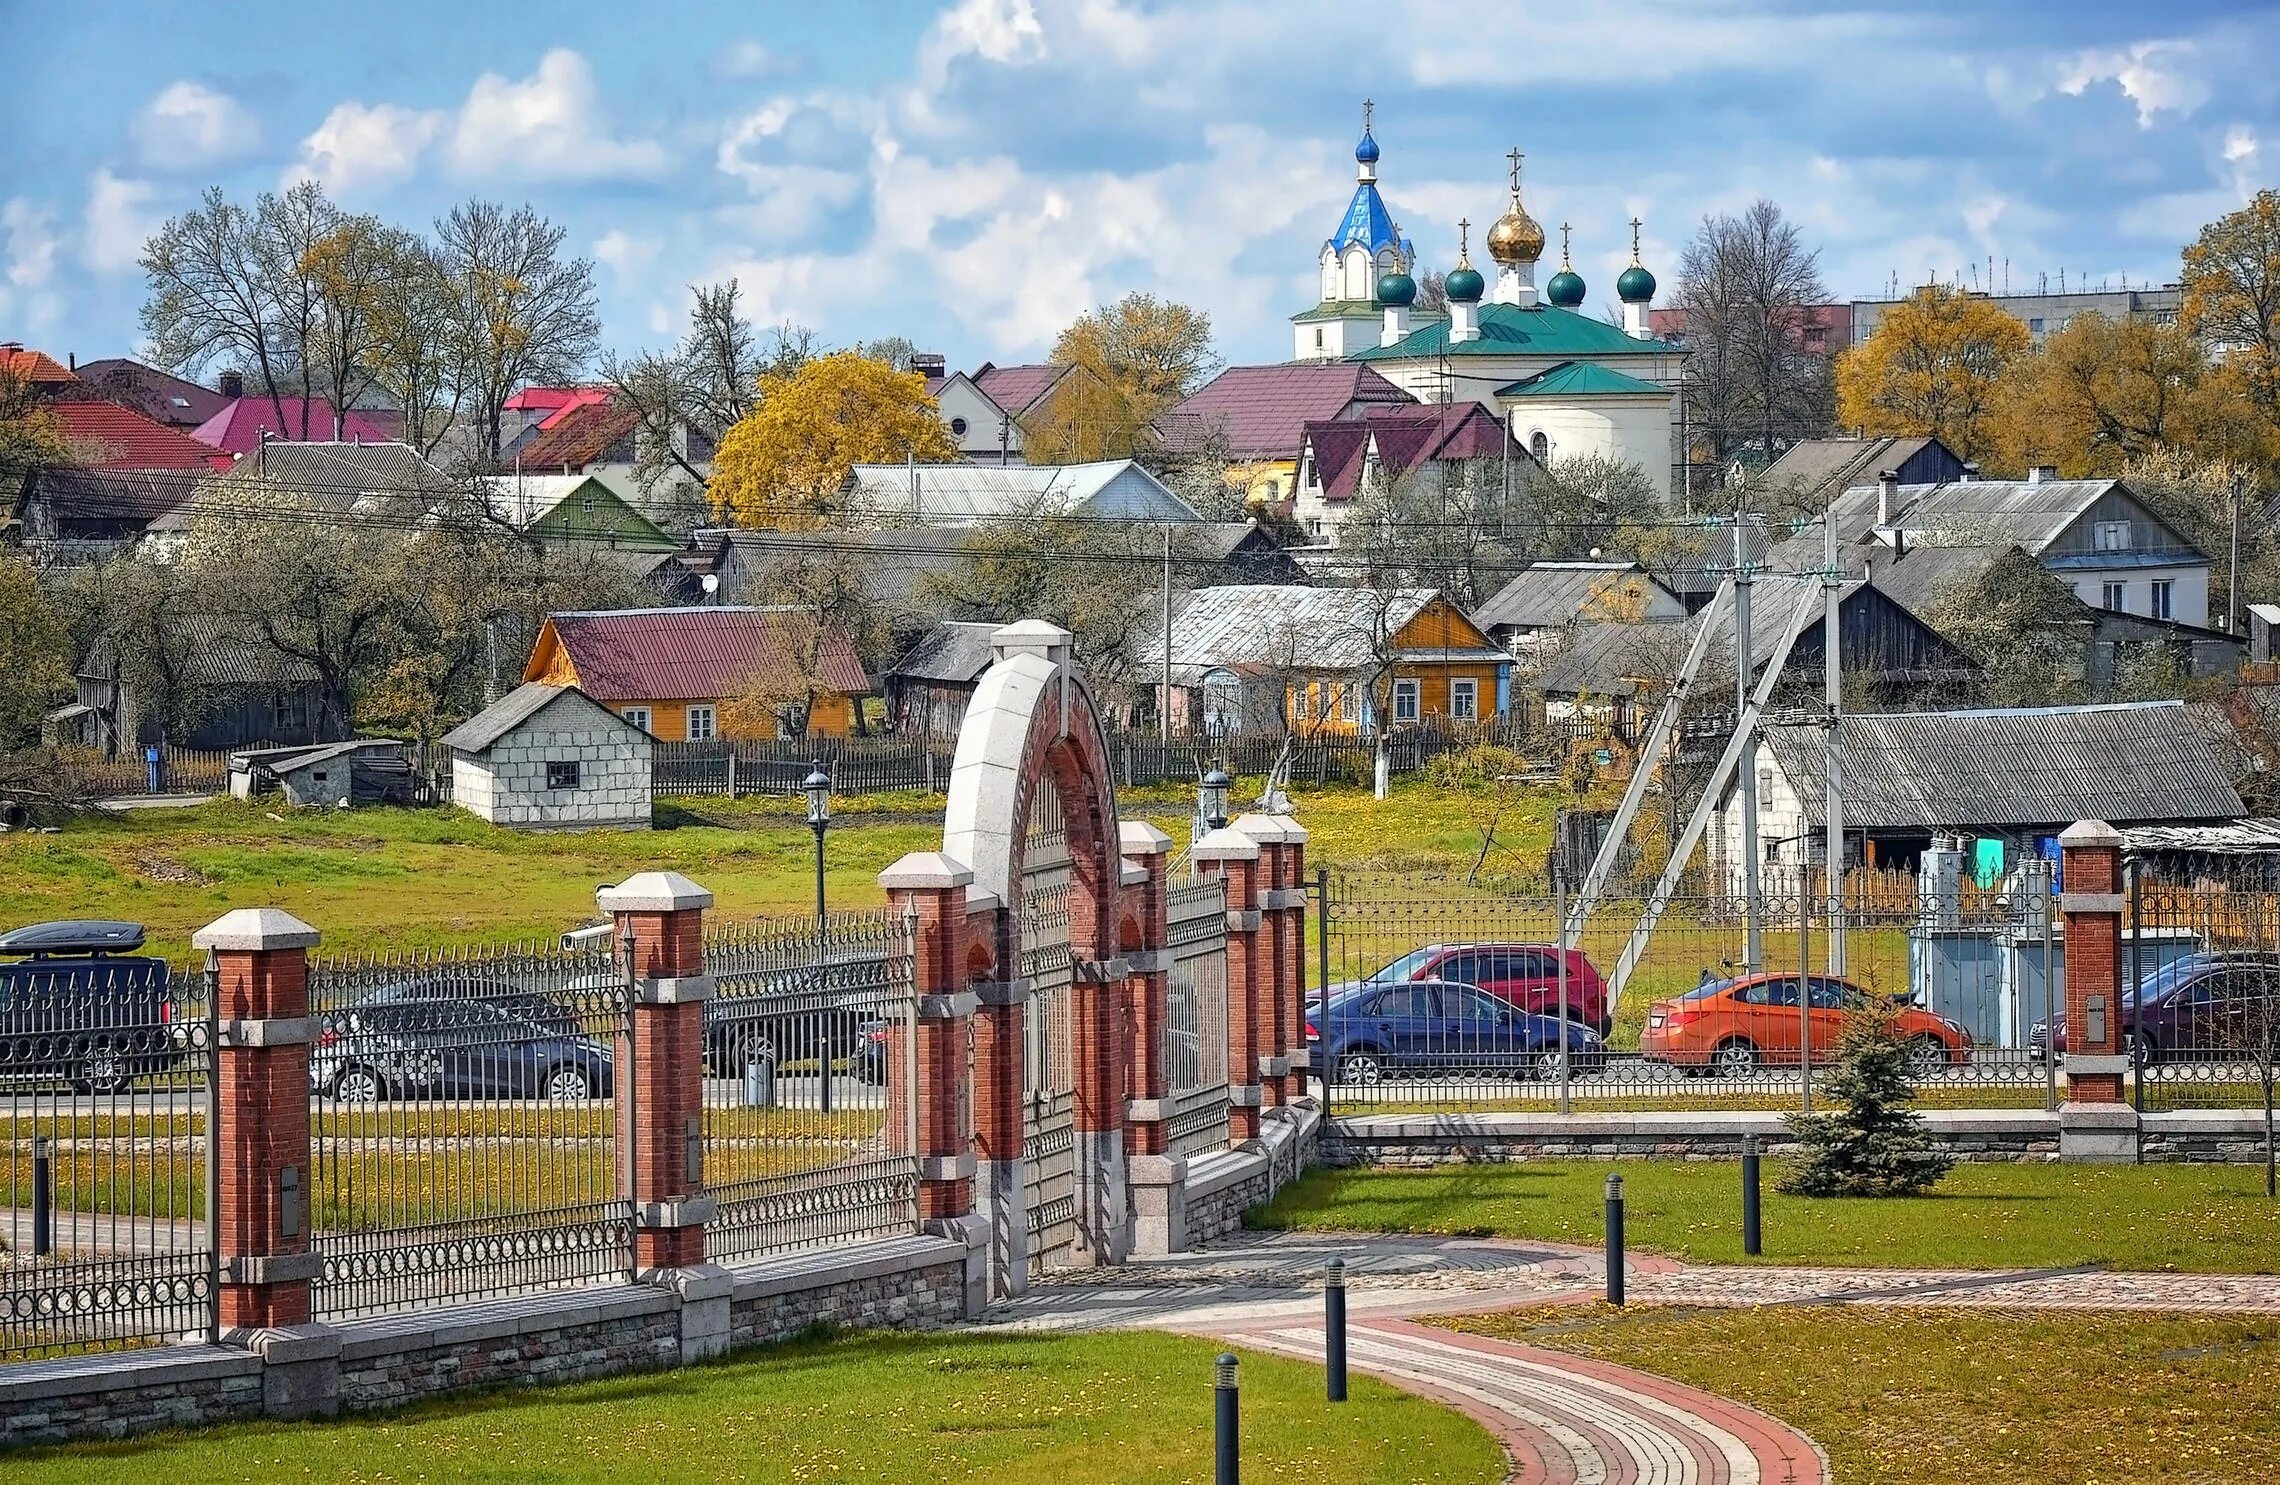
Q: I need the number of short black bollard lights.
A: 5